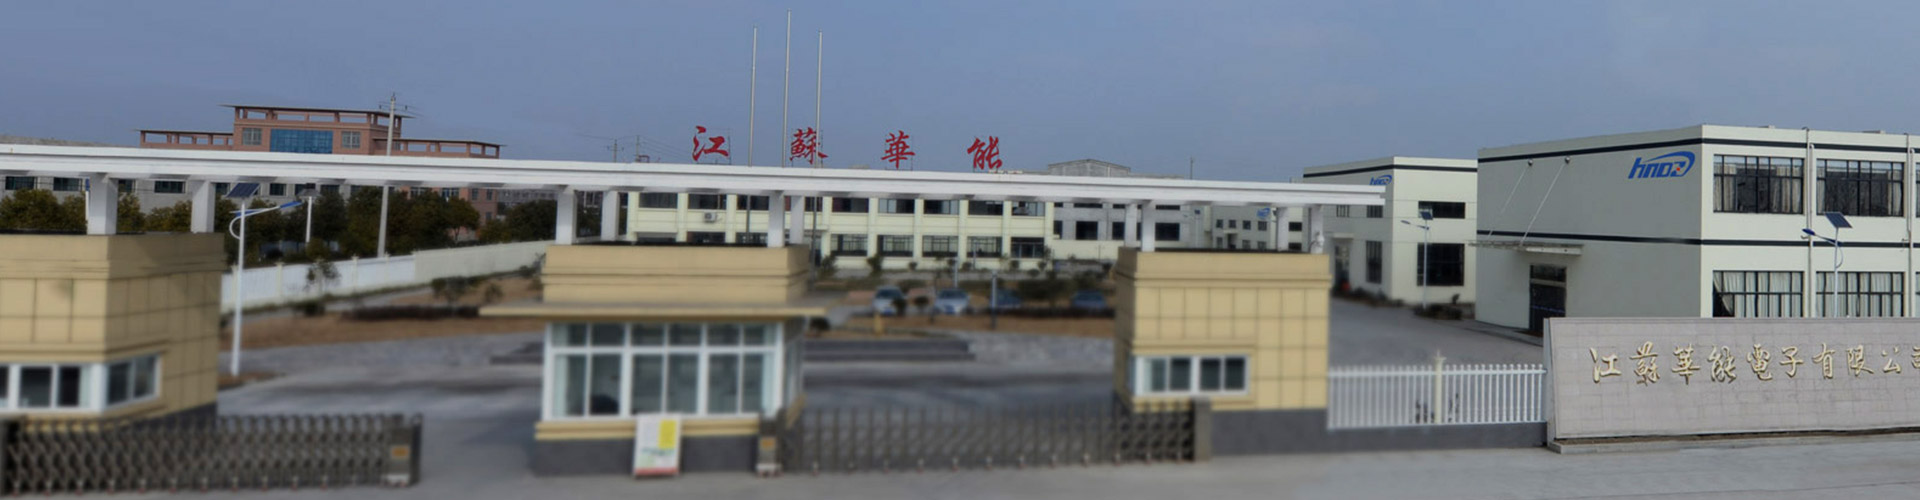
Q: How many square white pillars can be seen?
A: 10